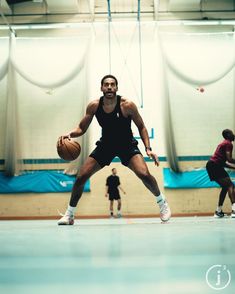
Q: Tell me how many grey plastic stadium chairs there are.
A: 0